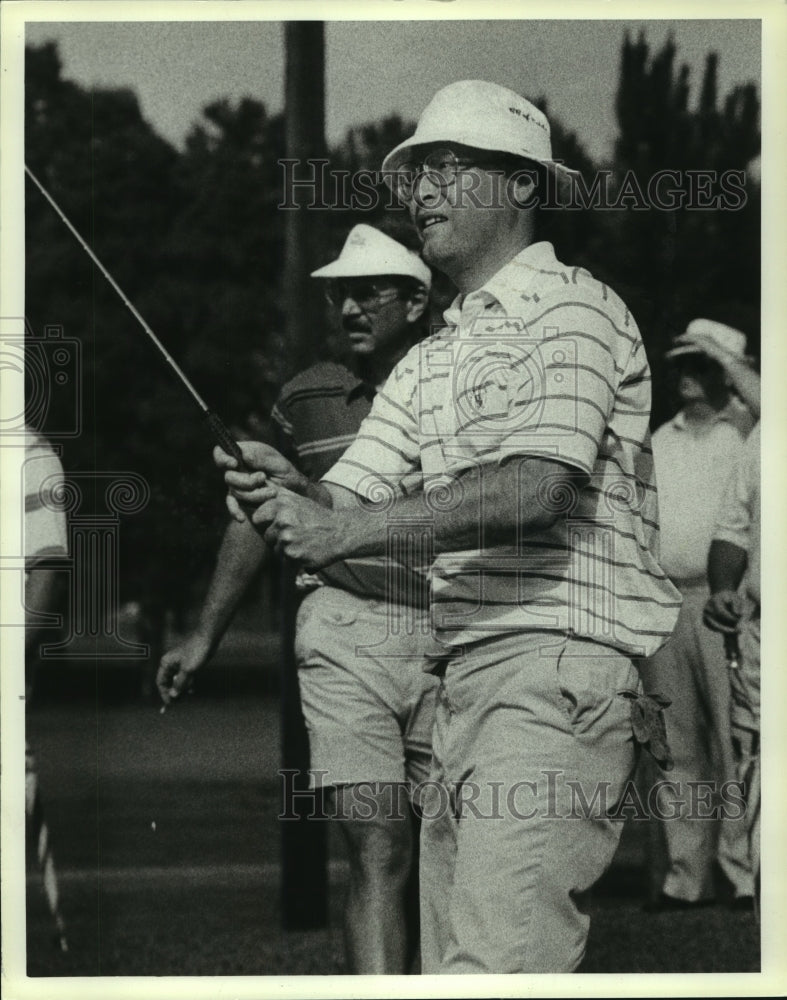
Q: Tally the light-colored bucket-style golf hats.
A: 2